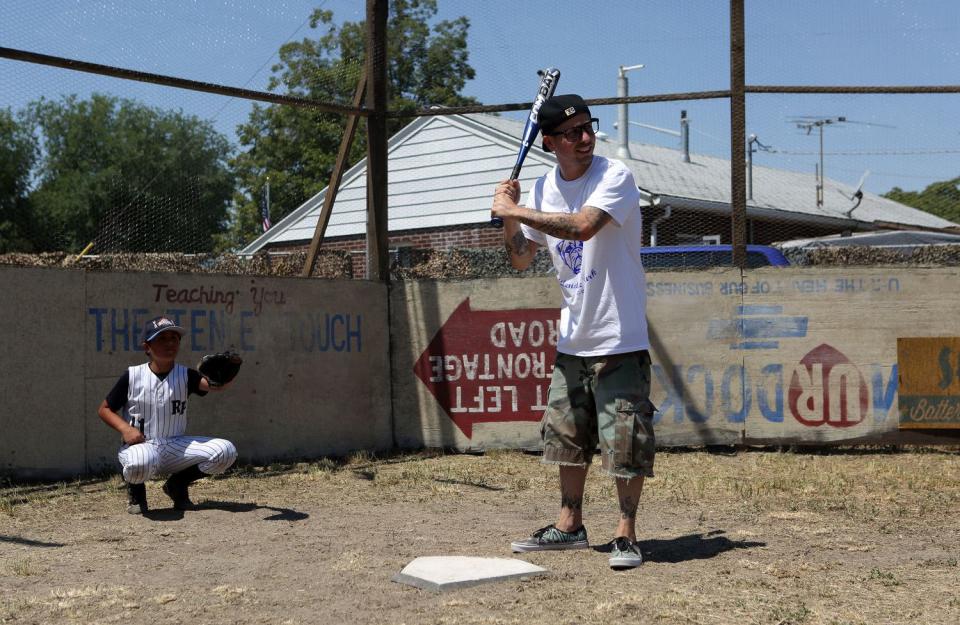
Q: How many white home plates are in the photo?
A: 1